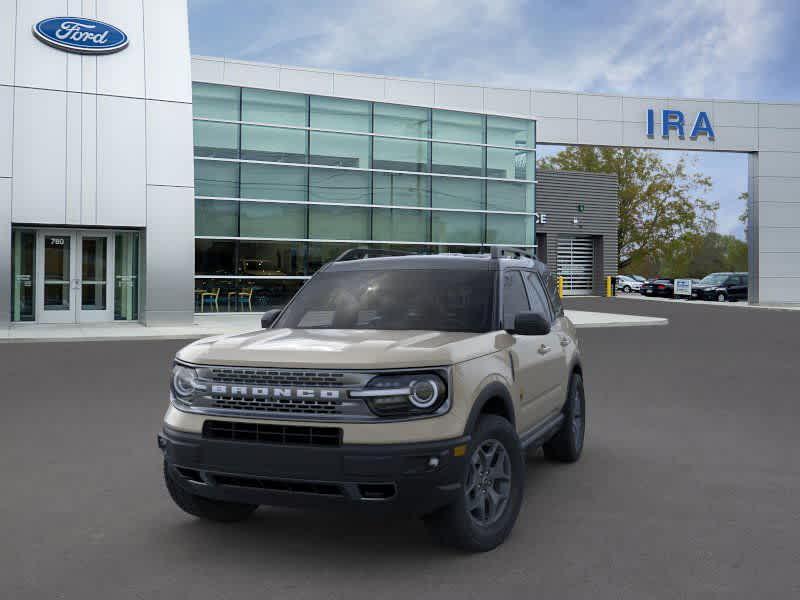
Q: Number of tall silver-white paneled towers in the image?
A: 1